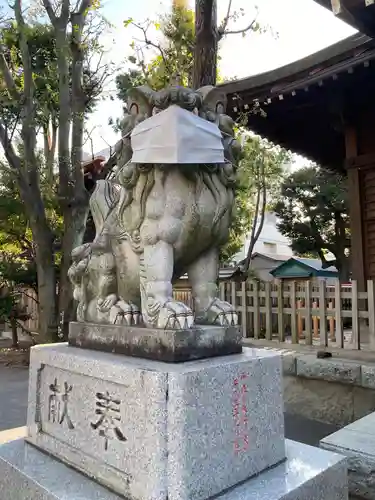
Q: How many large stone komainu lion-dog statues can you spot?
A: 1